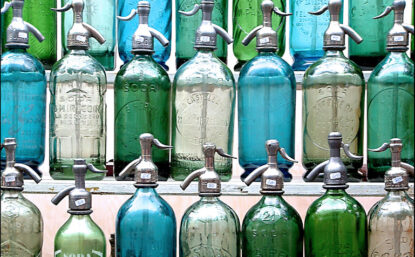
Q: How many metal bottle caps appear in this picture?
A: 14